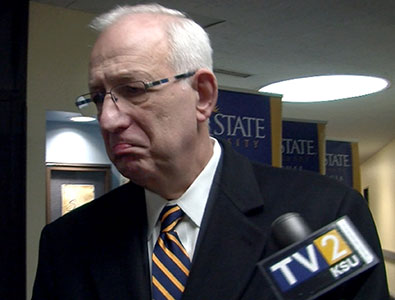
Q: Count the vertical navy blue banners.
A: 3